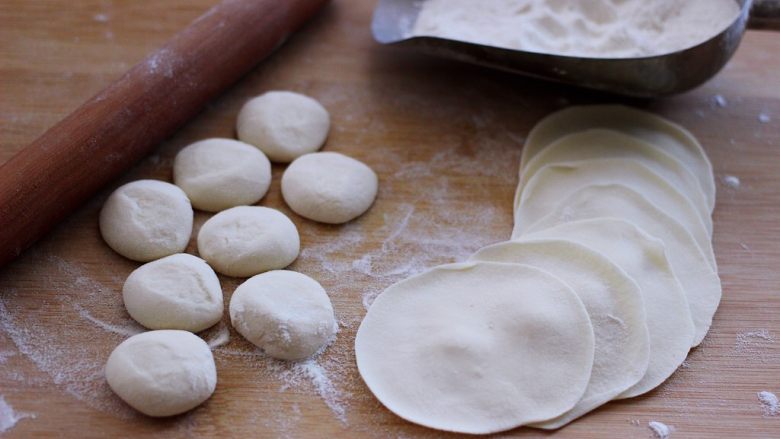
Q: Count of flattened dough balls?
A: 7